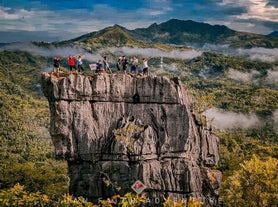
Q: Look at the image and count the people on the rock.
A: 9